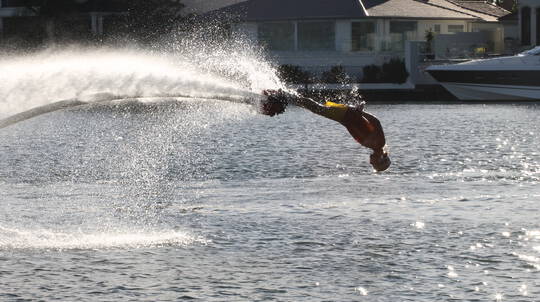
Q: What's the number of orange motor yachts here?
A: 0